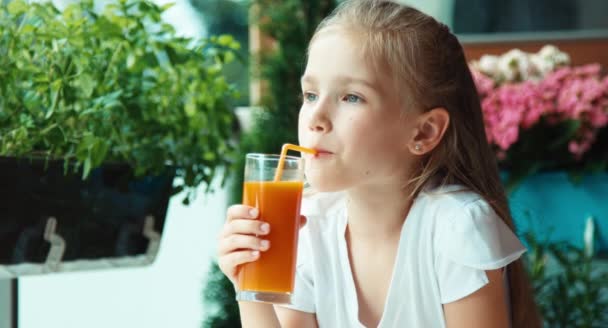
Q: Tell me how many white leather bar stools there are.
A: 0